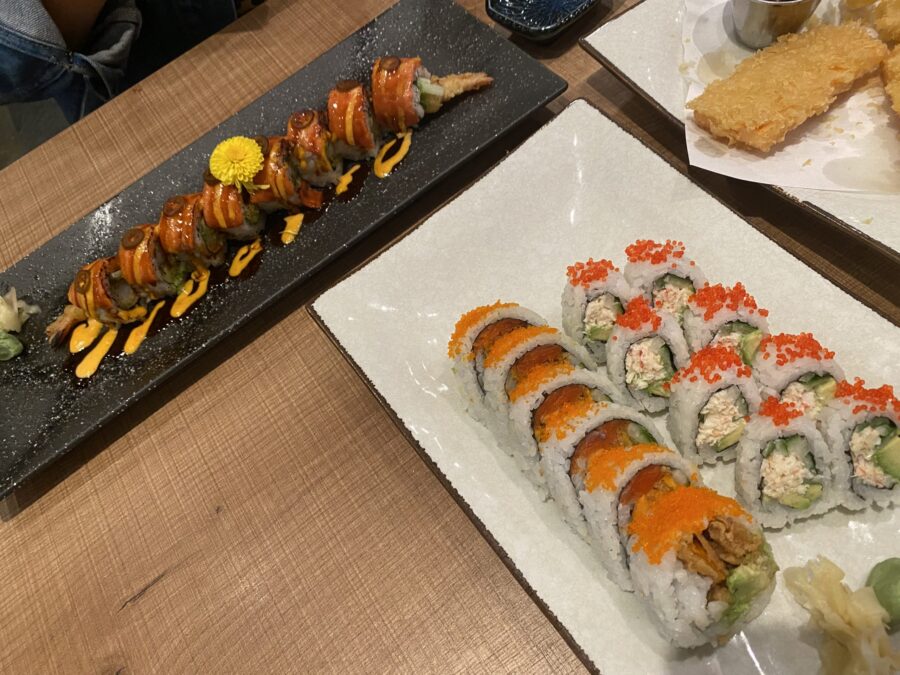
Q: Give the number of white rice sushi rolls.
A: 14